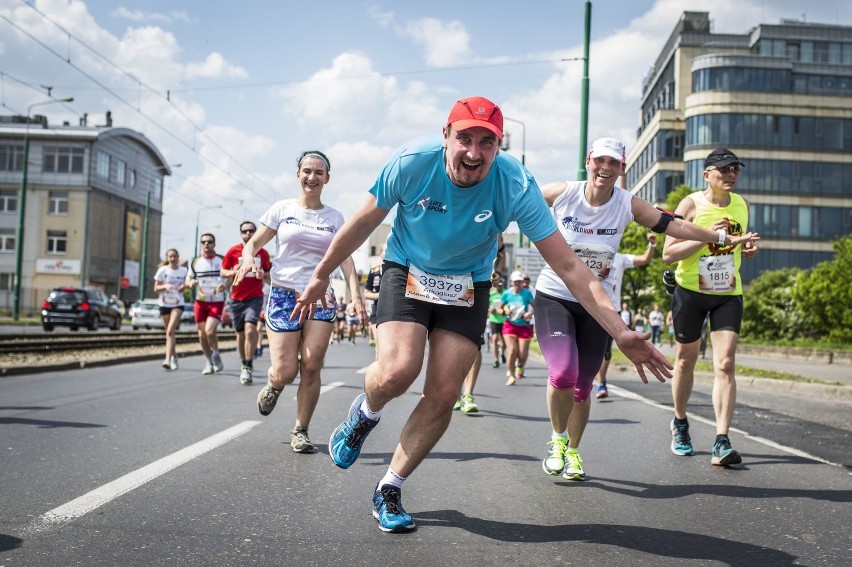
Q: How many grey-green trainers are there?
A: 2